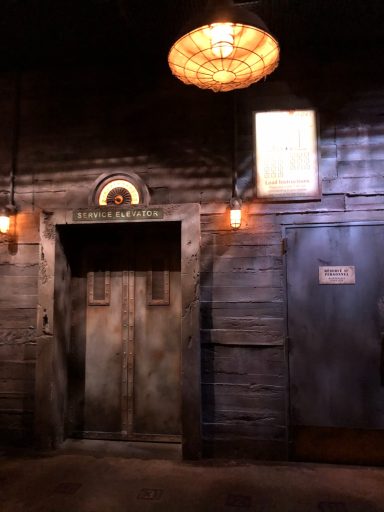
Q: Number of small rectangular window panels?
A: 2